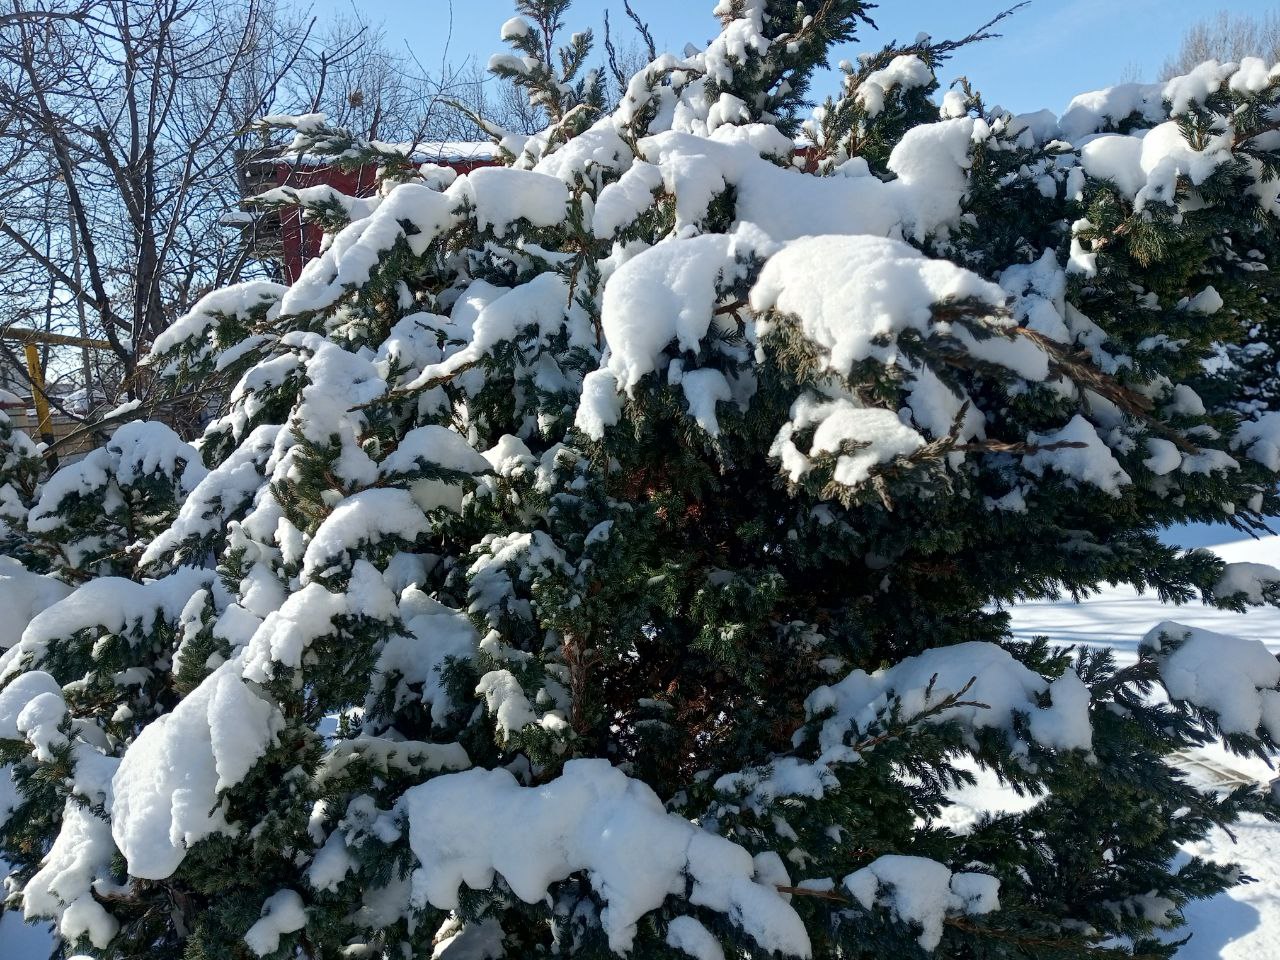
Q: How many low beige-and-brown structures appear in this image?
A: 1